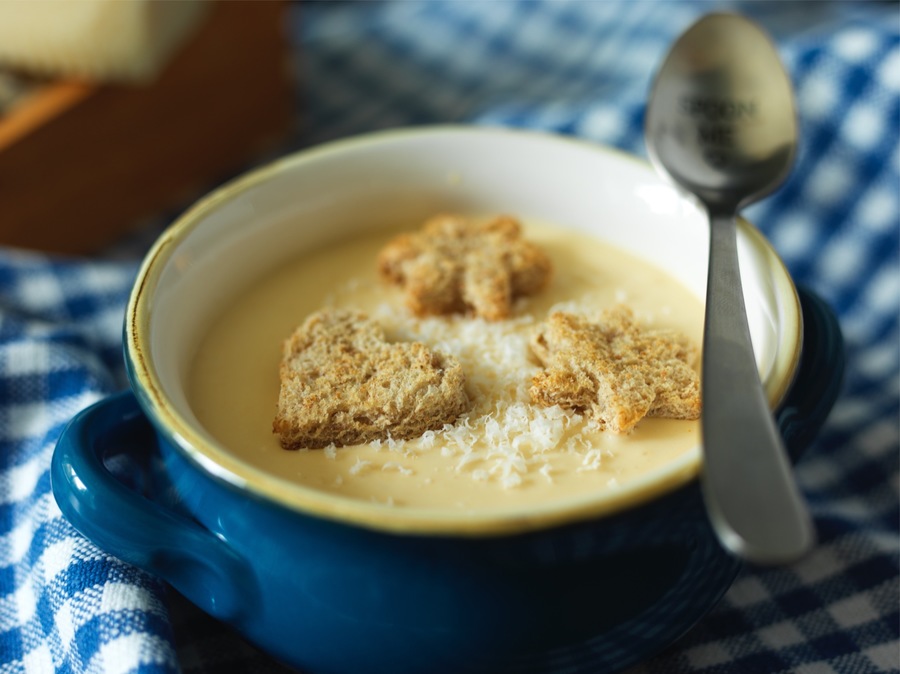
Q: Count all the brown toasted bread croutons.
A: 3